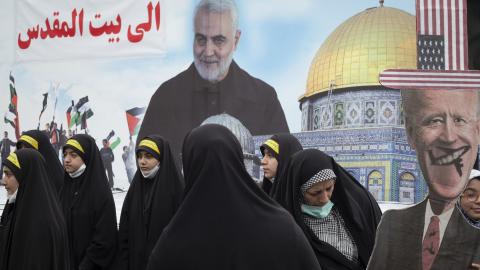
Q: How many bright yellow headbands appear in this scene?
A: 5